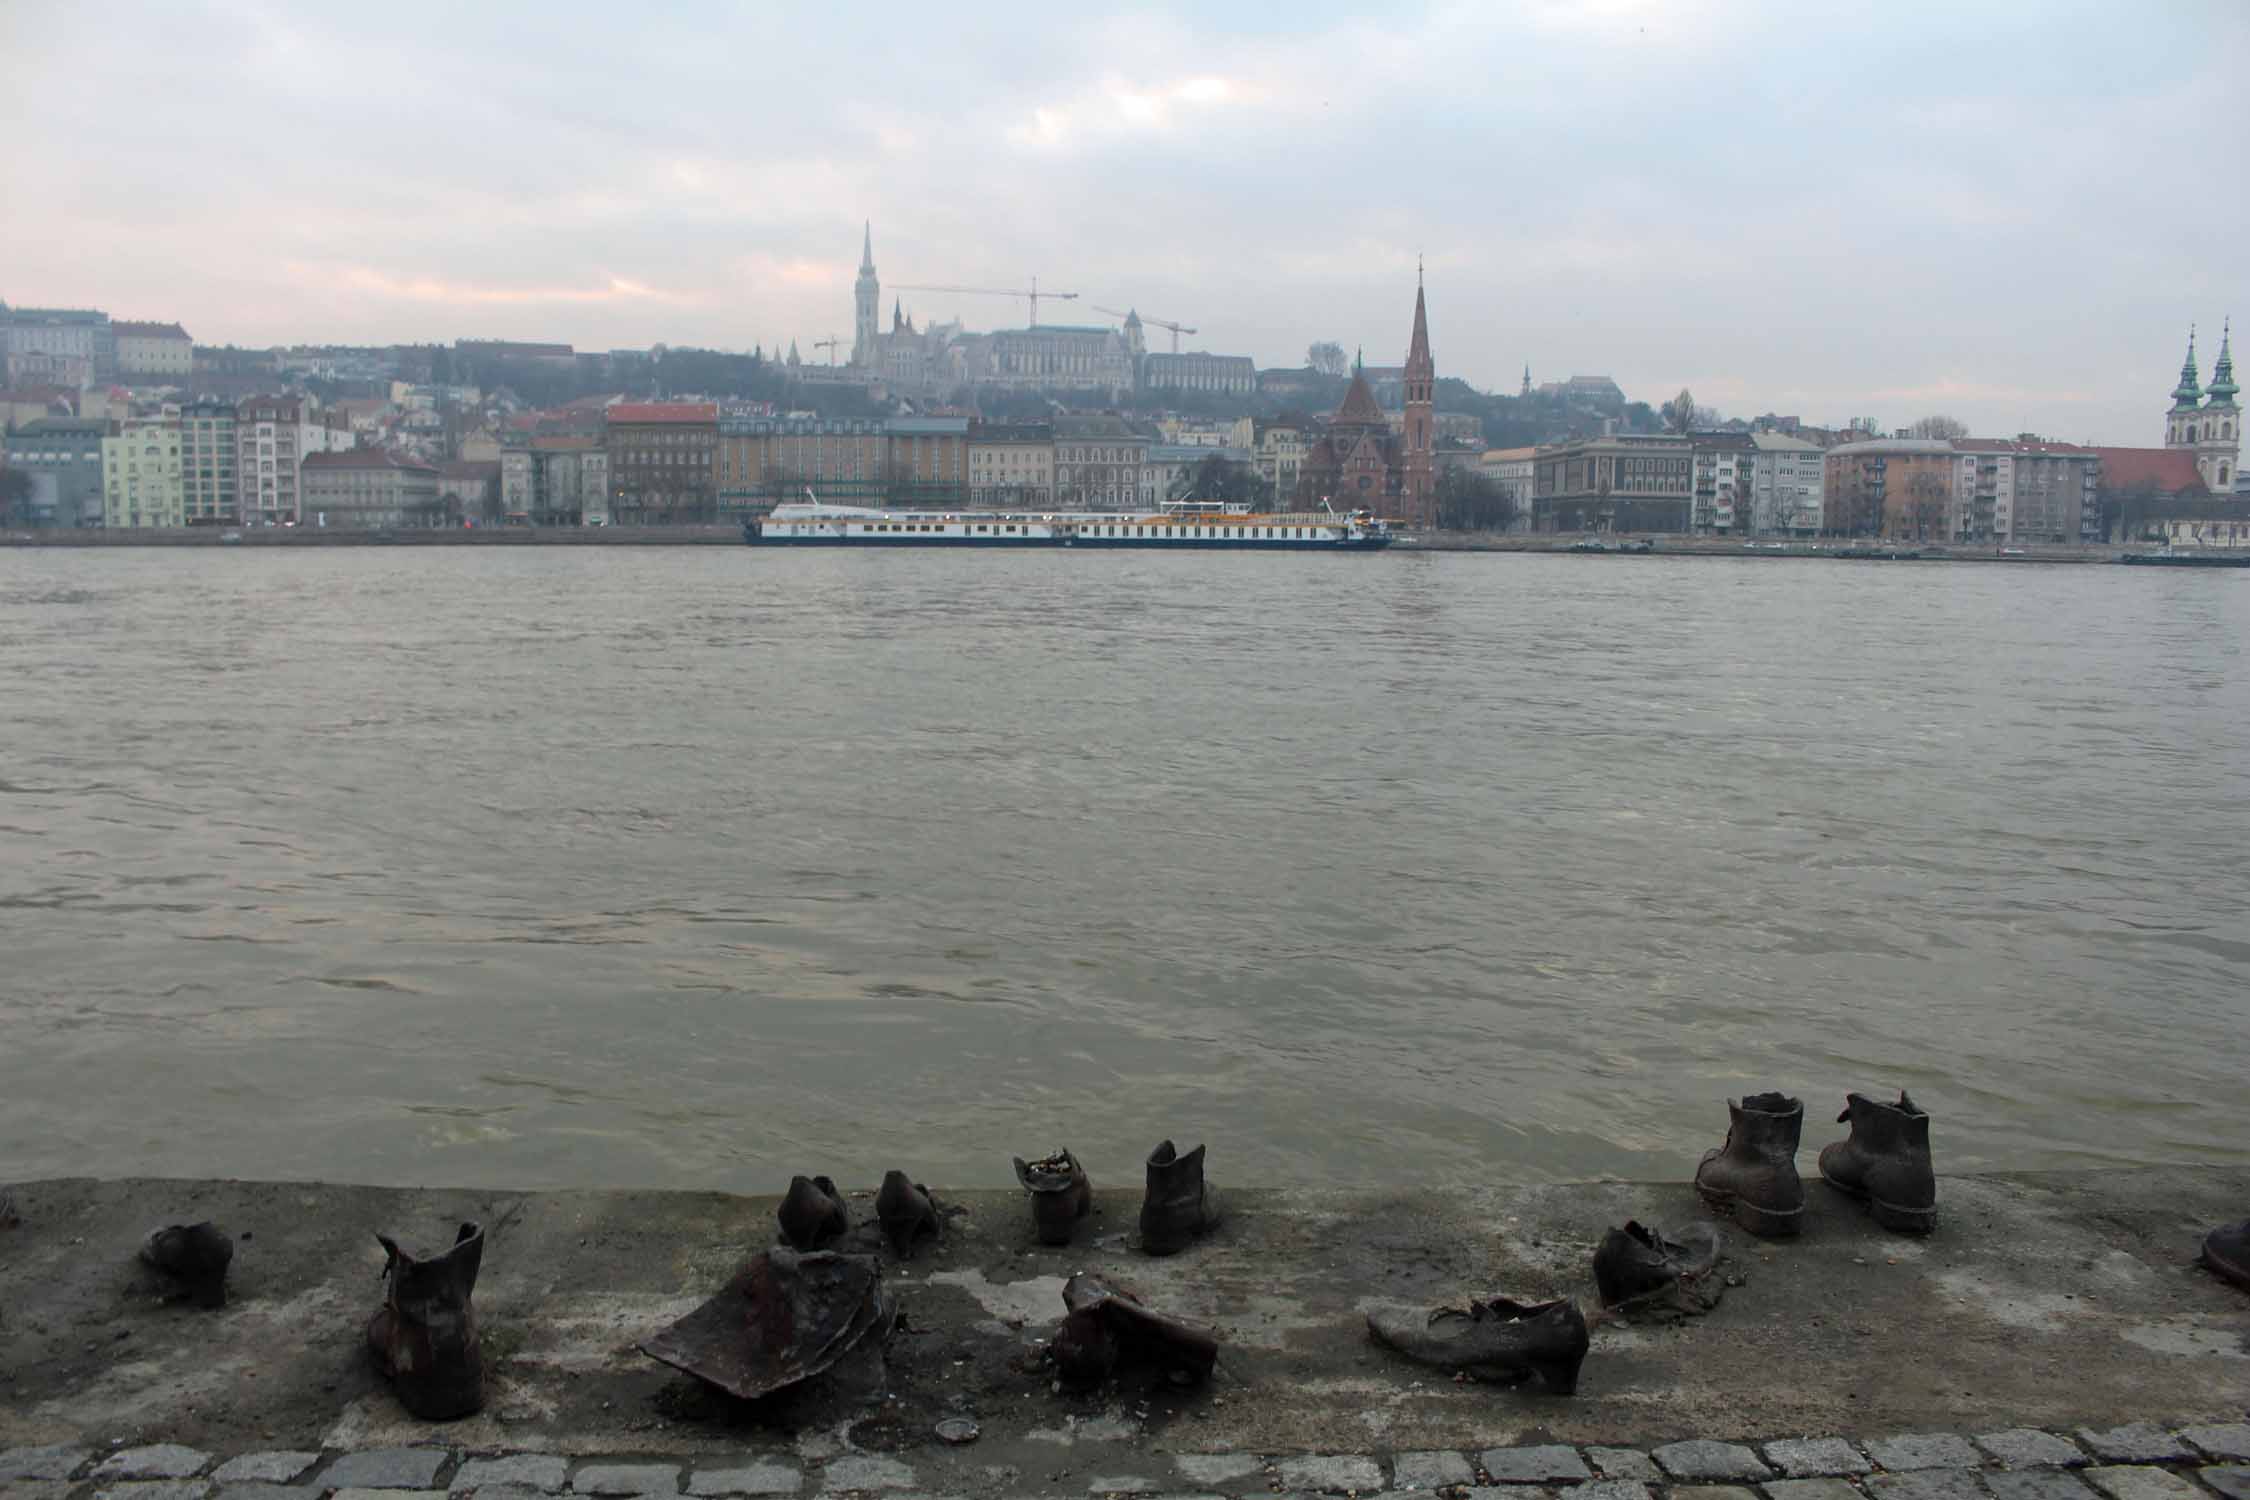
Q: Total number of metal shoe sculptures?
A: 13